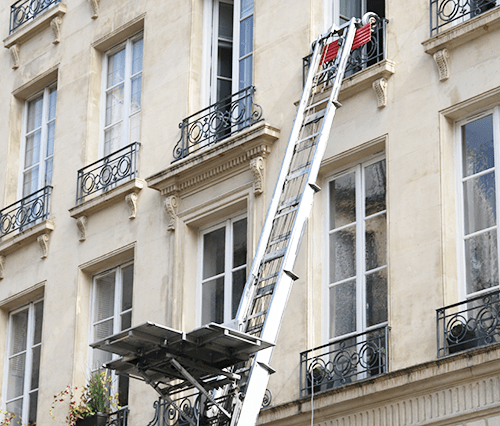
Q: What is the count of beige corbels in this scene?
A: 11